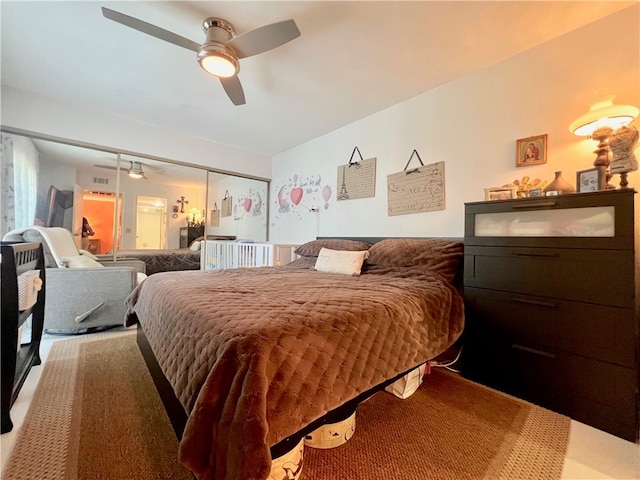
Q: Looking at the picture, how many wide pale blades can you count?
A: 3